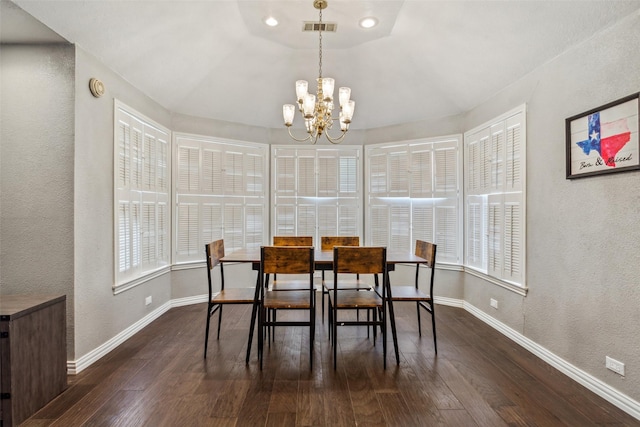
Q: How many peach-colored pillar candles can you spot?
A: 0